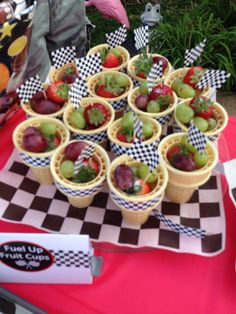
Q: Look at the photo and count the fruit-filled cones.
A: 14